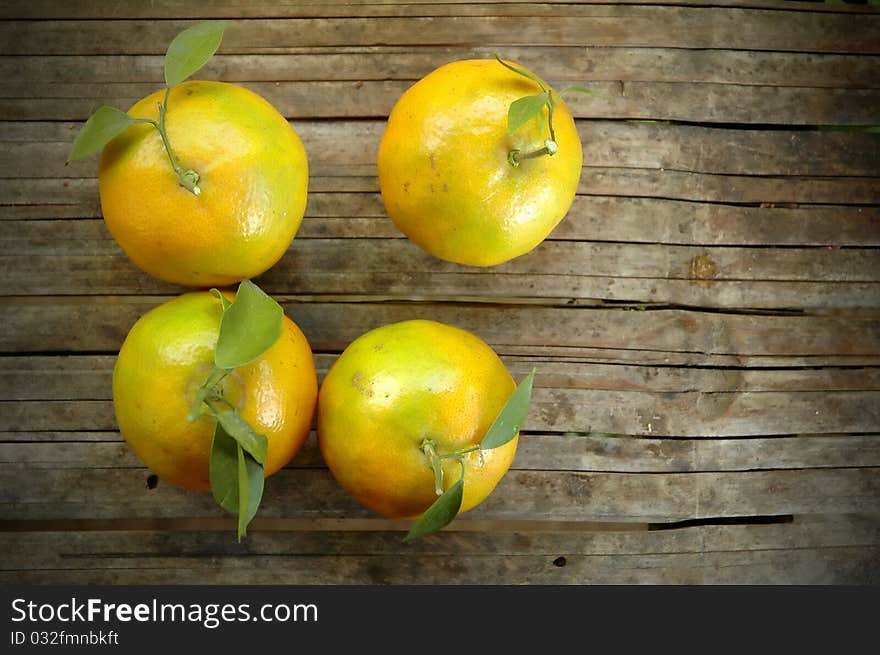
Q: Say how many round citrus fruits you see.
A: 4